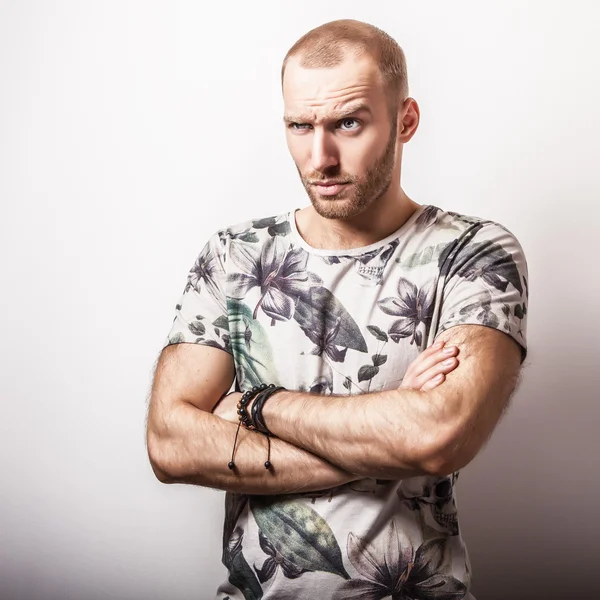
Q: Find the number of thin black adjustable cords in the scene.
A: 2